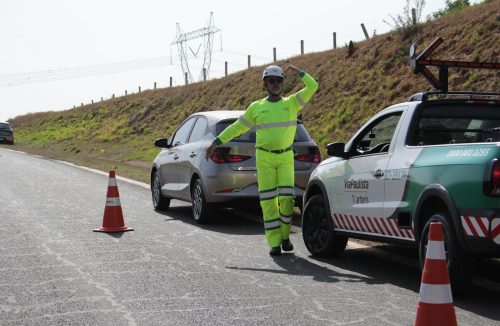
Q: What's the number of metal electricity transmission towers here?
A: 1